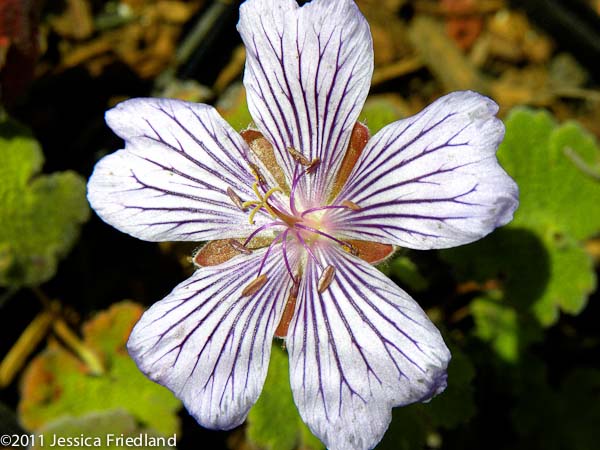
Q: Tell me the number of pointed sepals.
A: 5